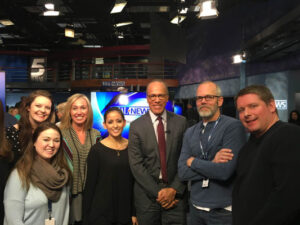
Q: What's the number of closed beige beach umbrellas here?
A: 0